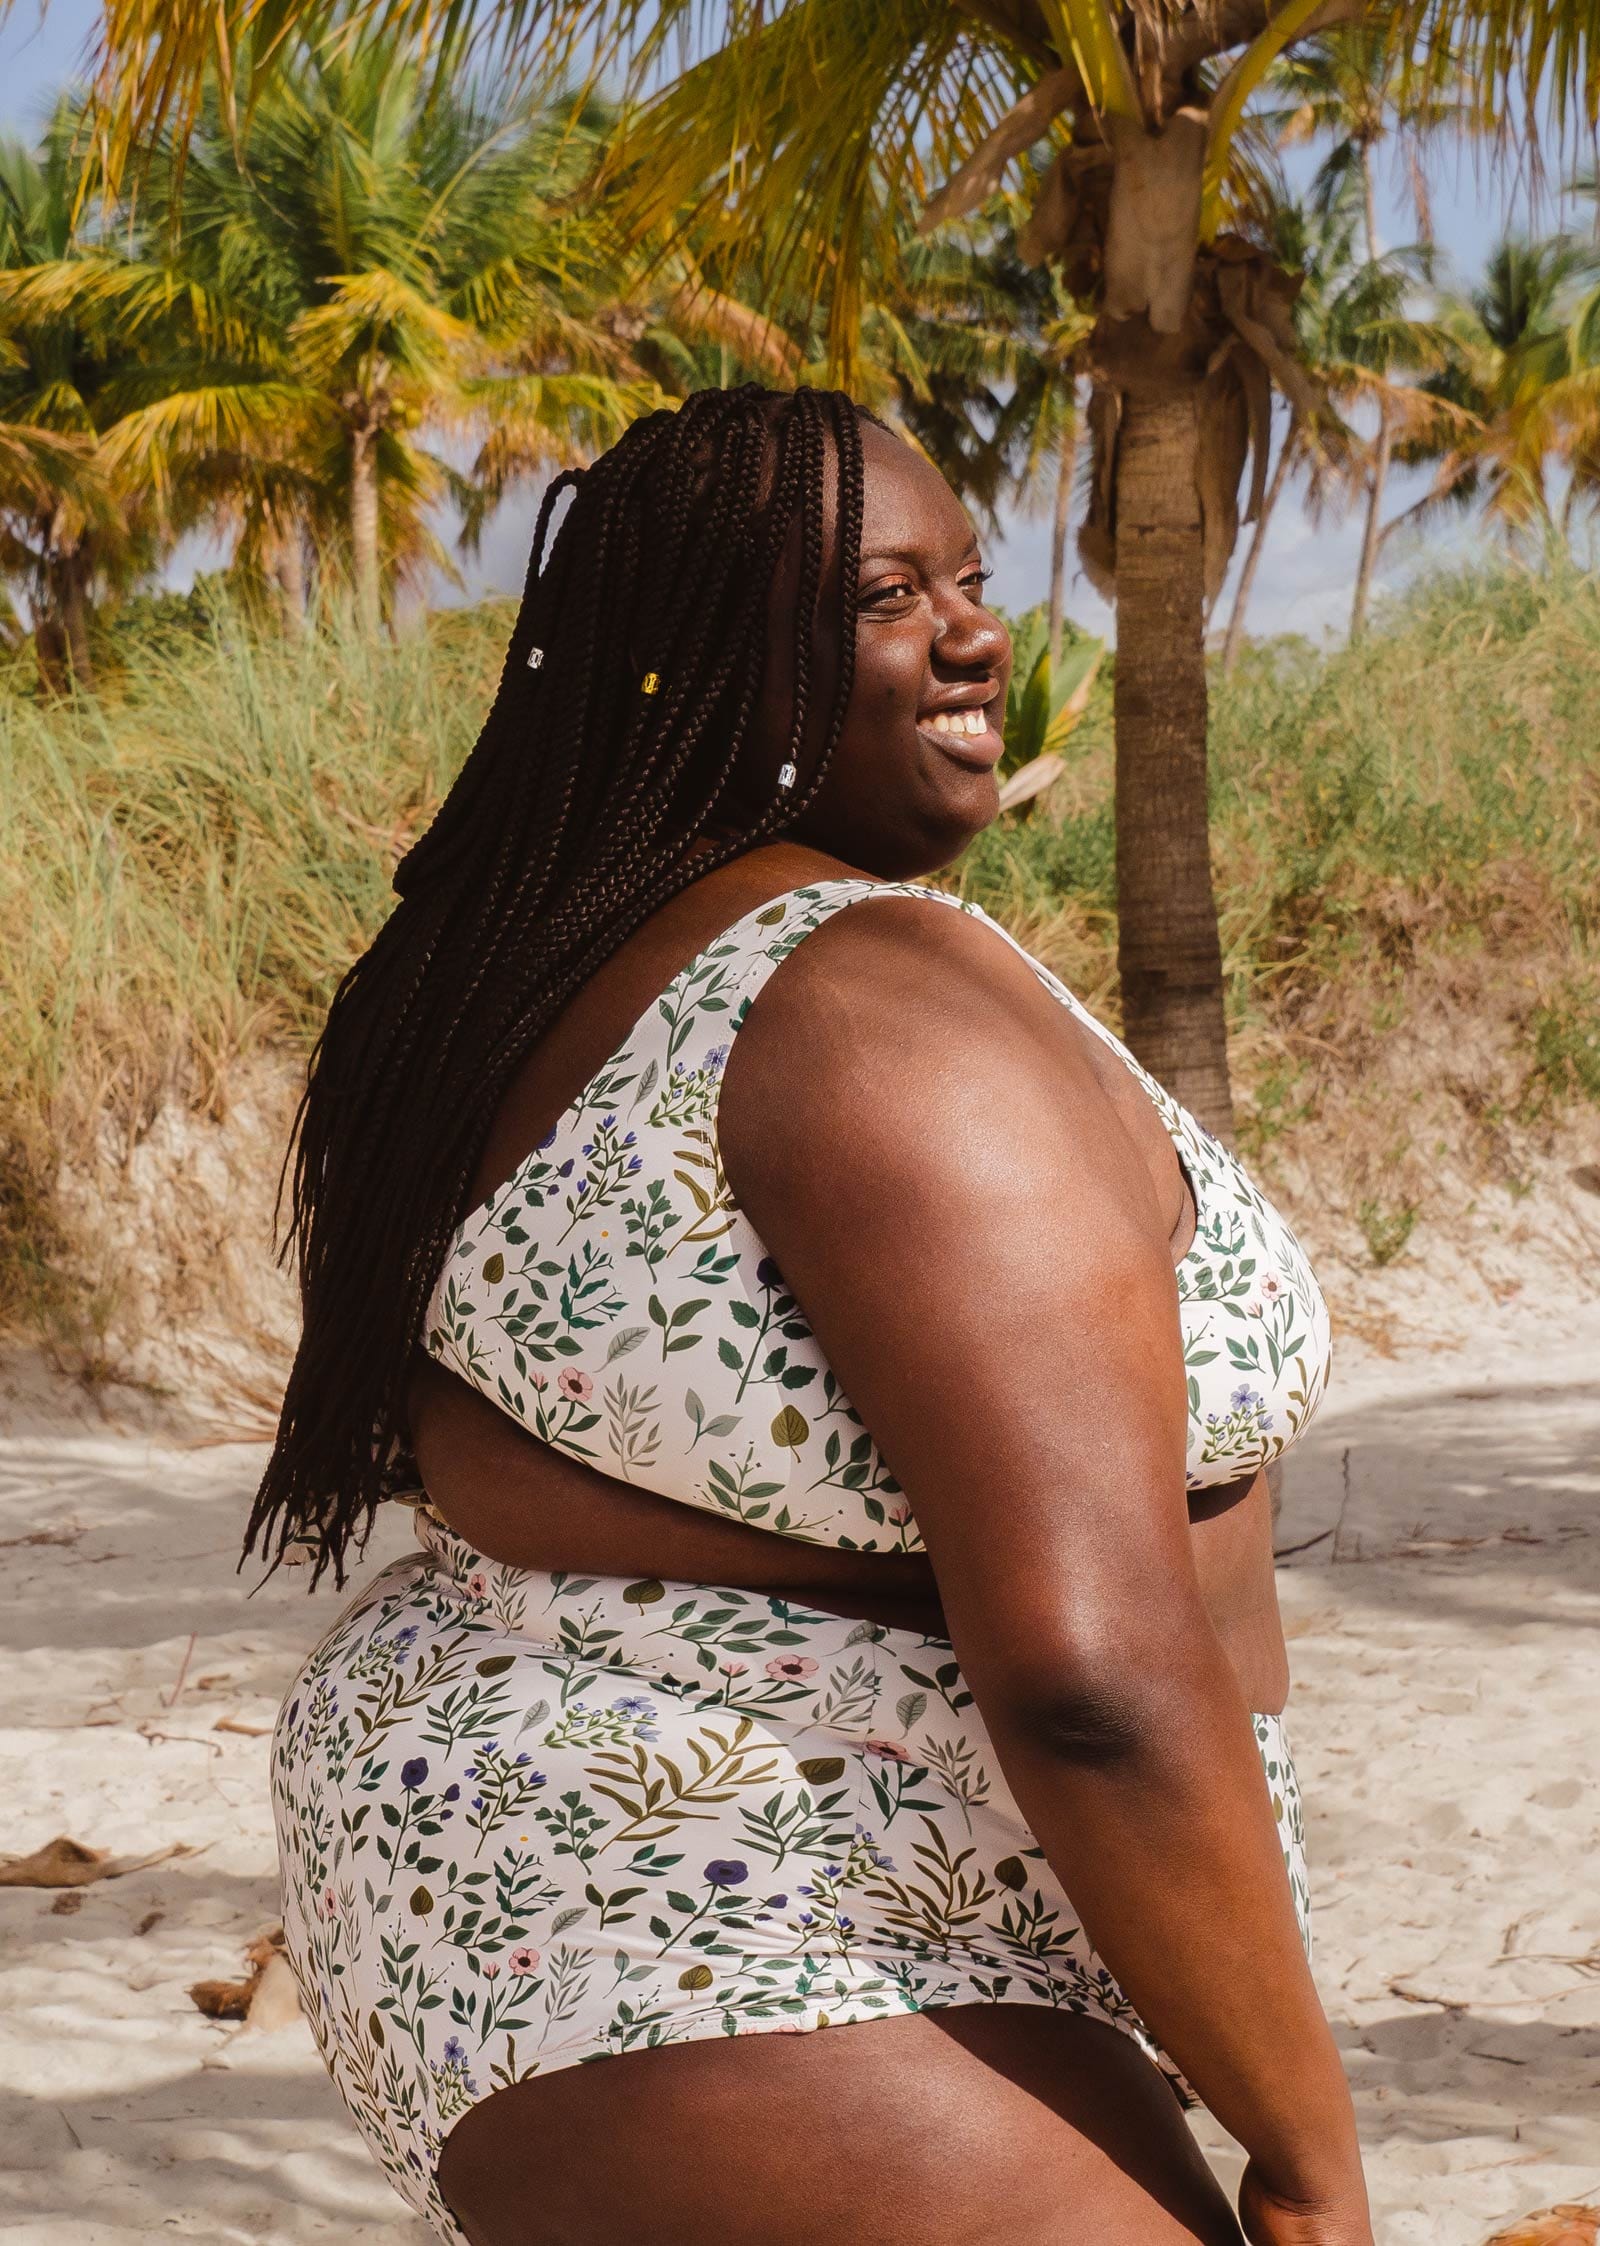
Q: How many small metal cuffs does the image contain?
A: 3